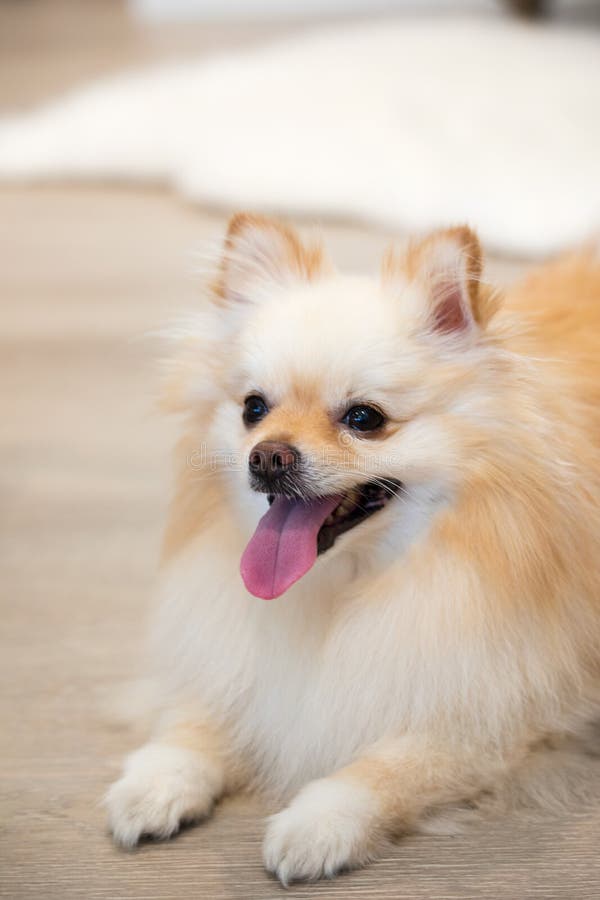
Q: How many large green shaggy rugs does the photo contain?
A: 0